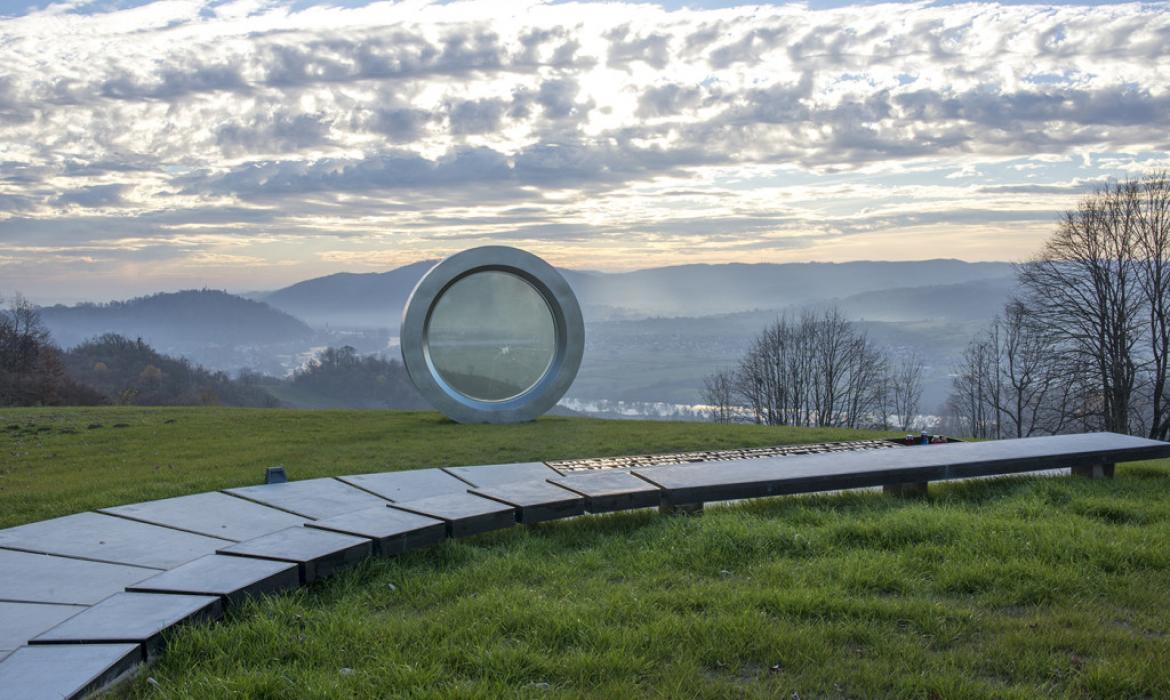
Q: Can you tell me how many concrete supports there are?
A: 3